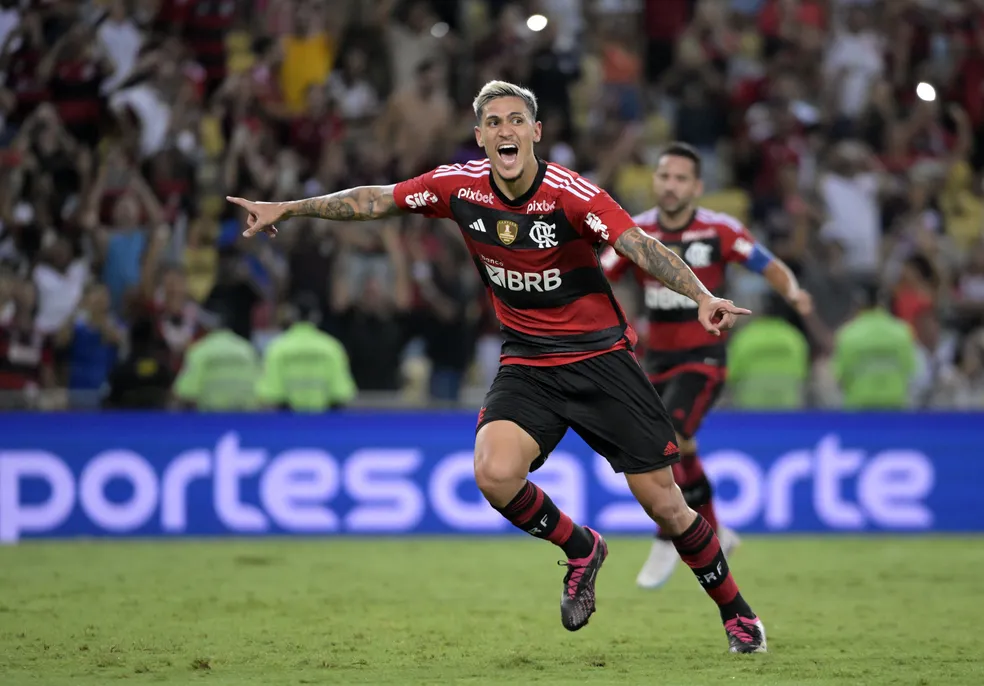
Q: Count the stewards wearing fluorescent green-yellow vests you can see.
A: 4